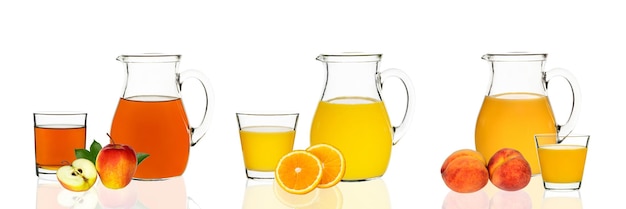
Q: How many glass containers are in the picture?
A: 6